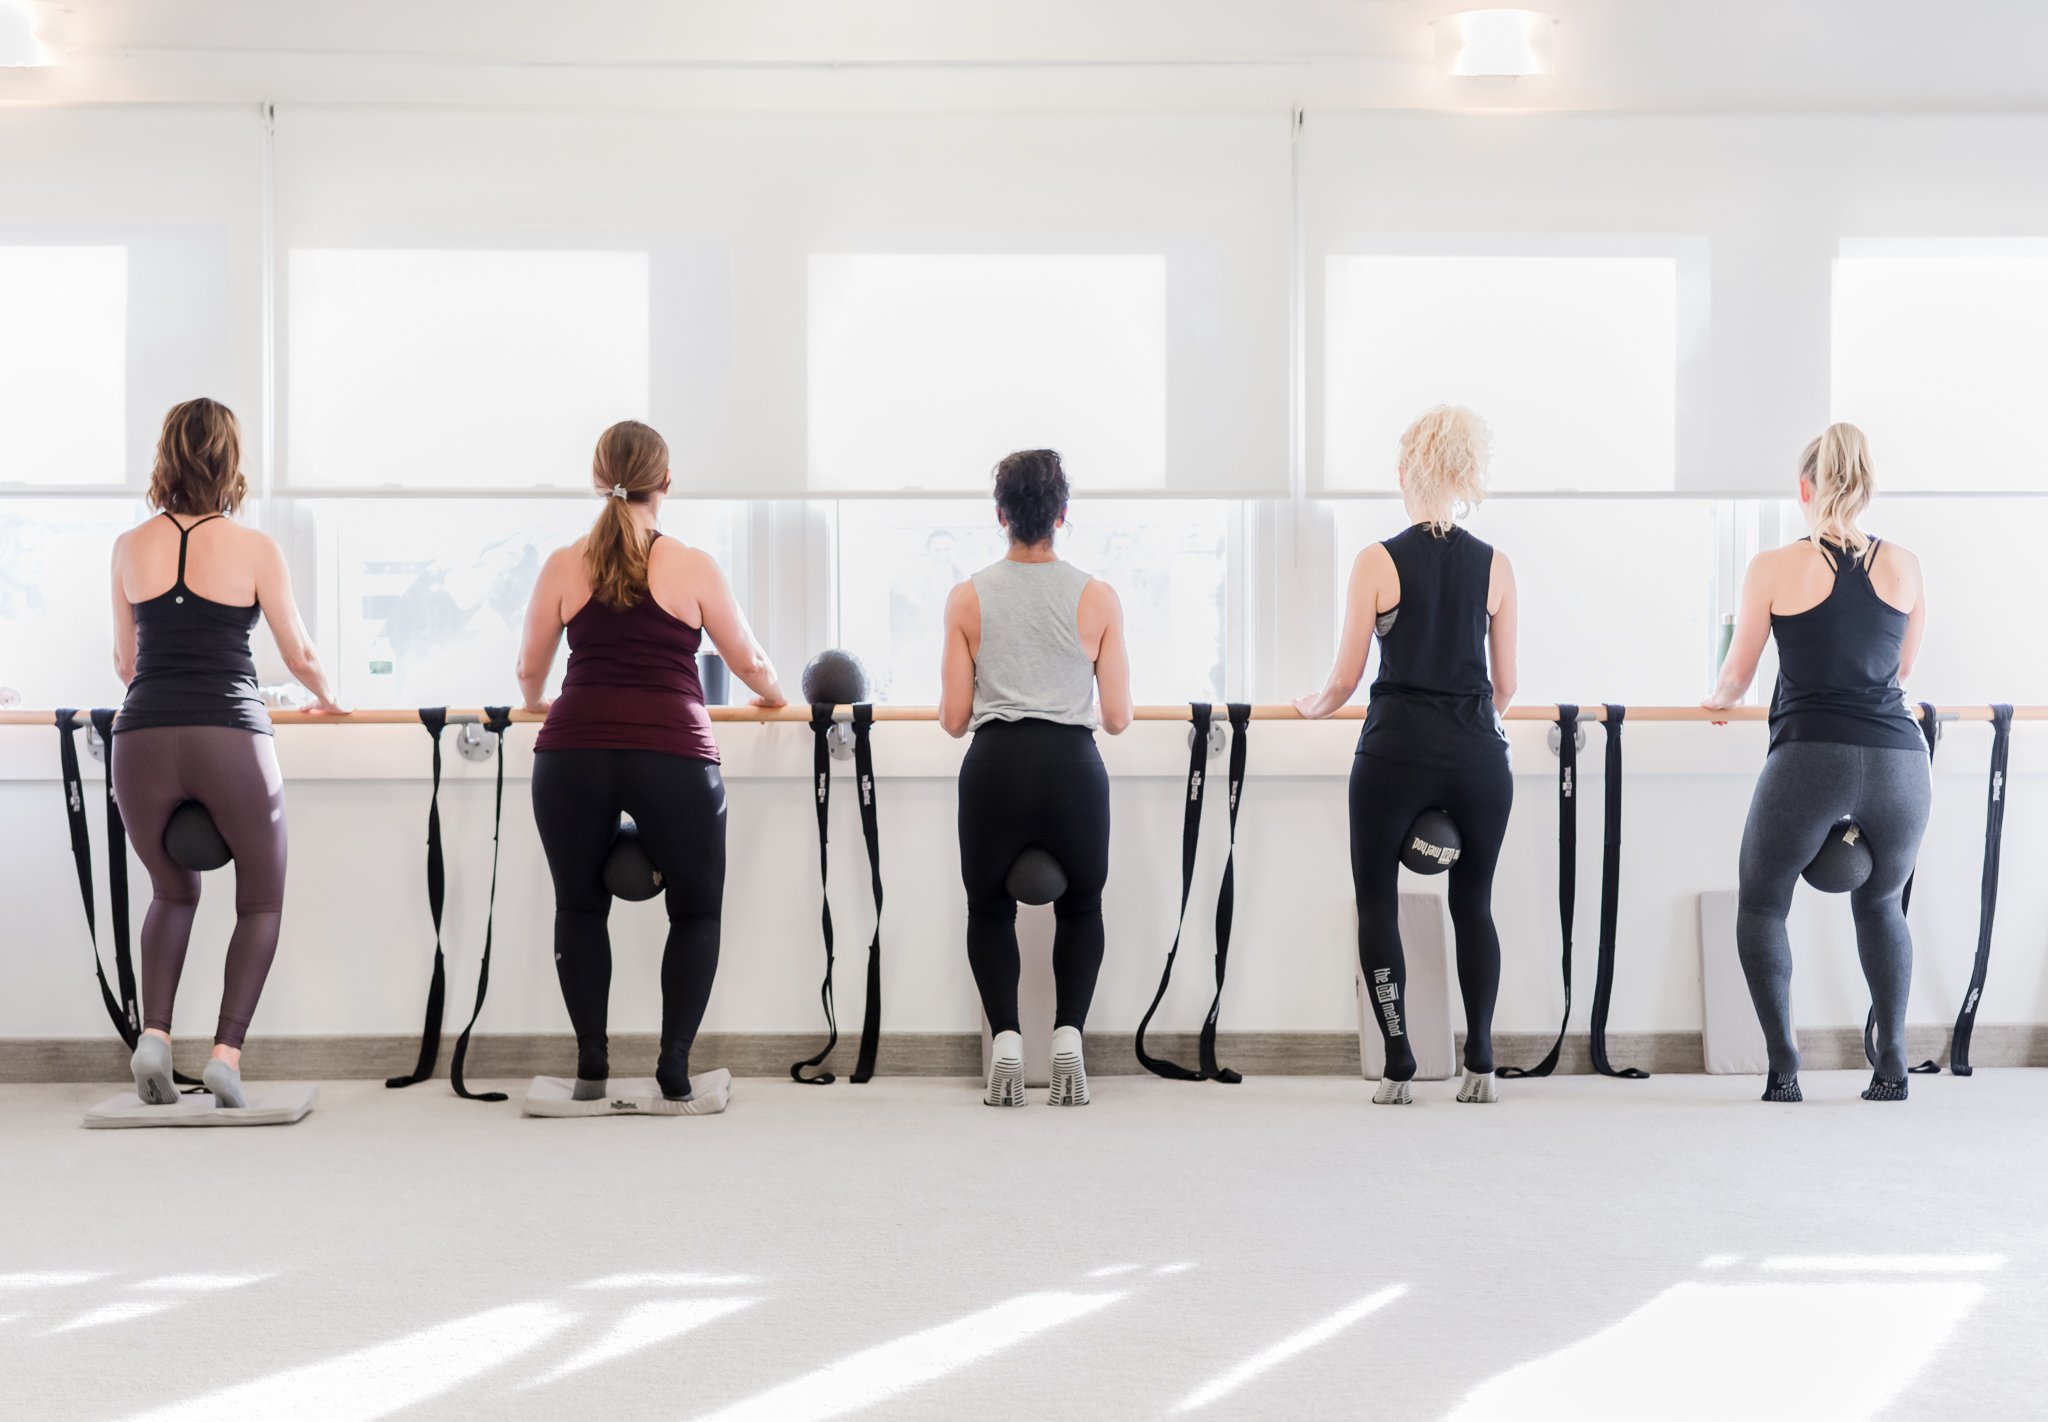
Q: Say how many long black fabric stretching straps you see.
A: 12